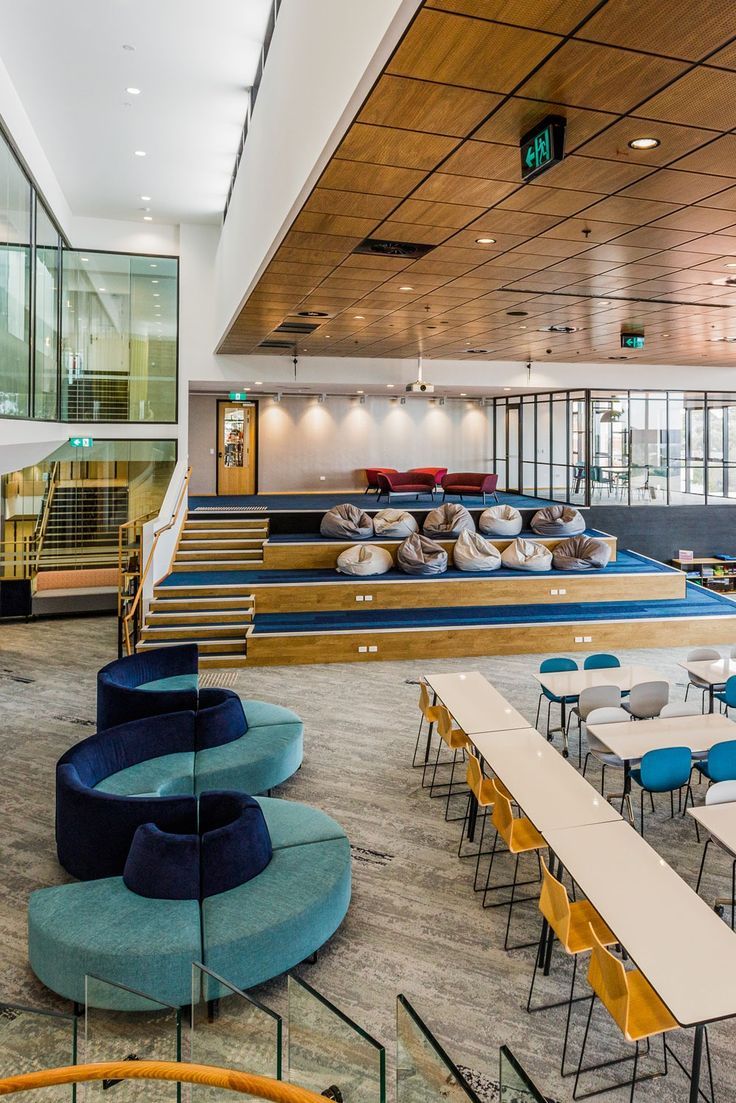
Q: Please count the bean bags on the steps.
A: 10